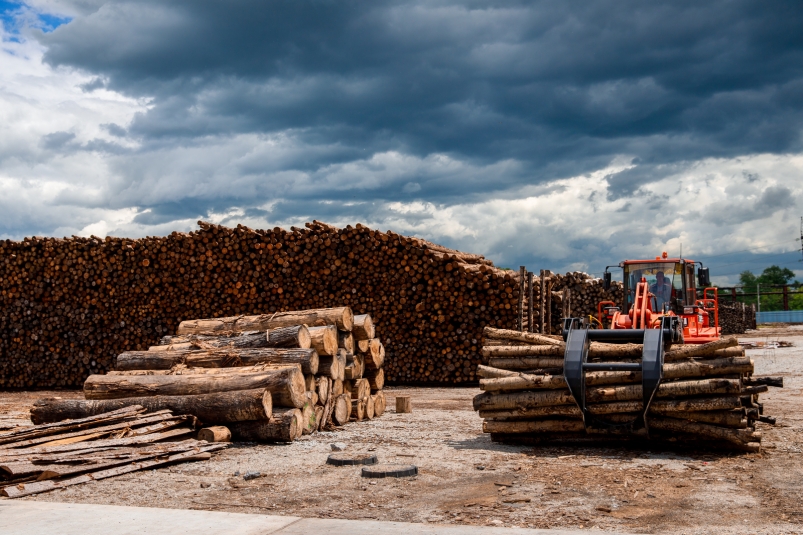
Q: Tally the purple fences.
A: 0